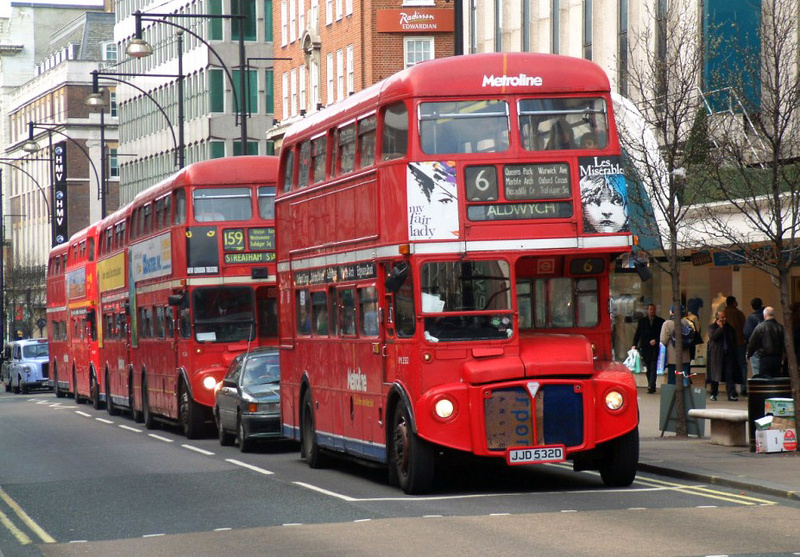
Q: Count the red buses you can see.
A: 5